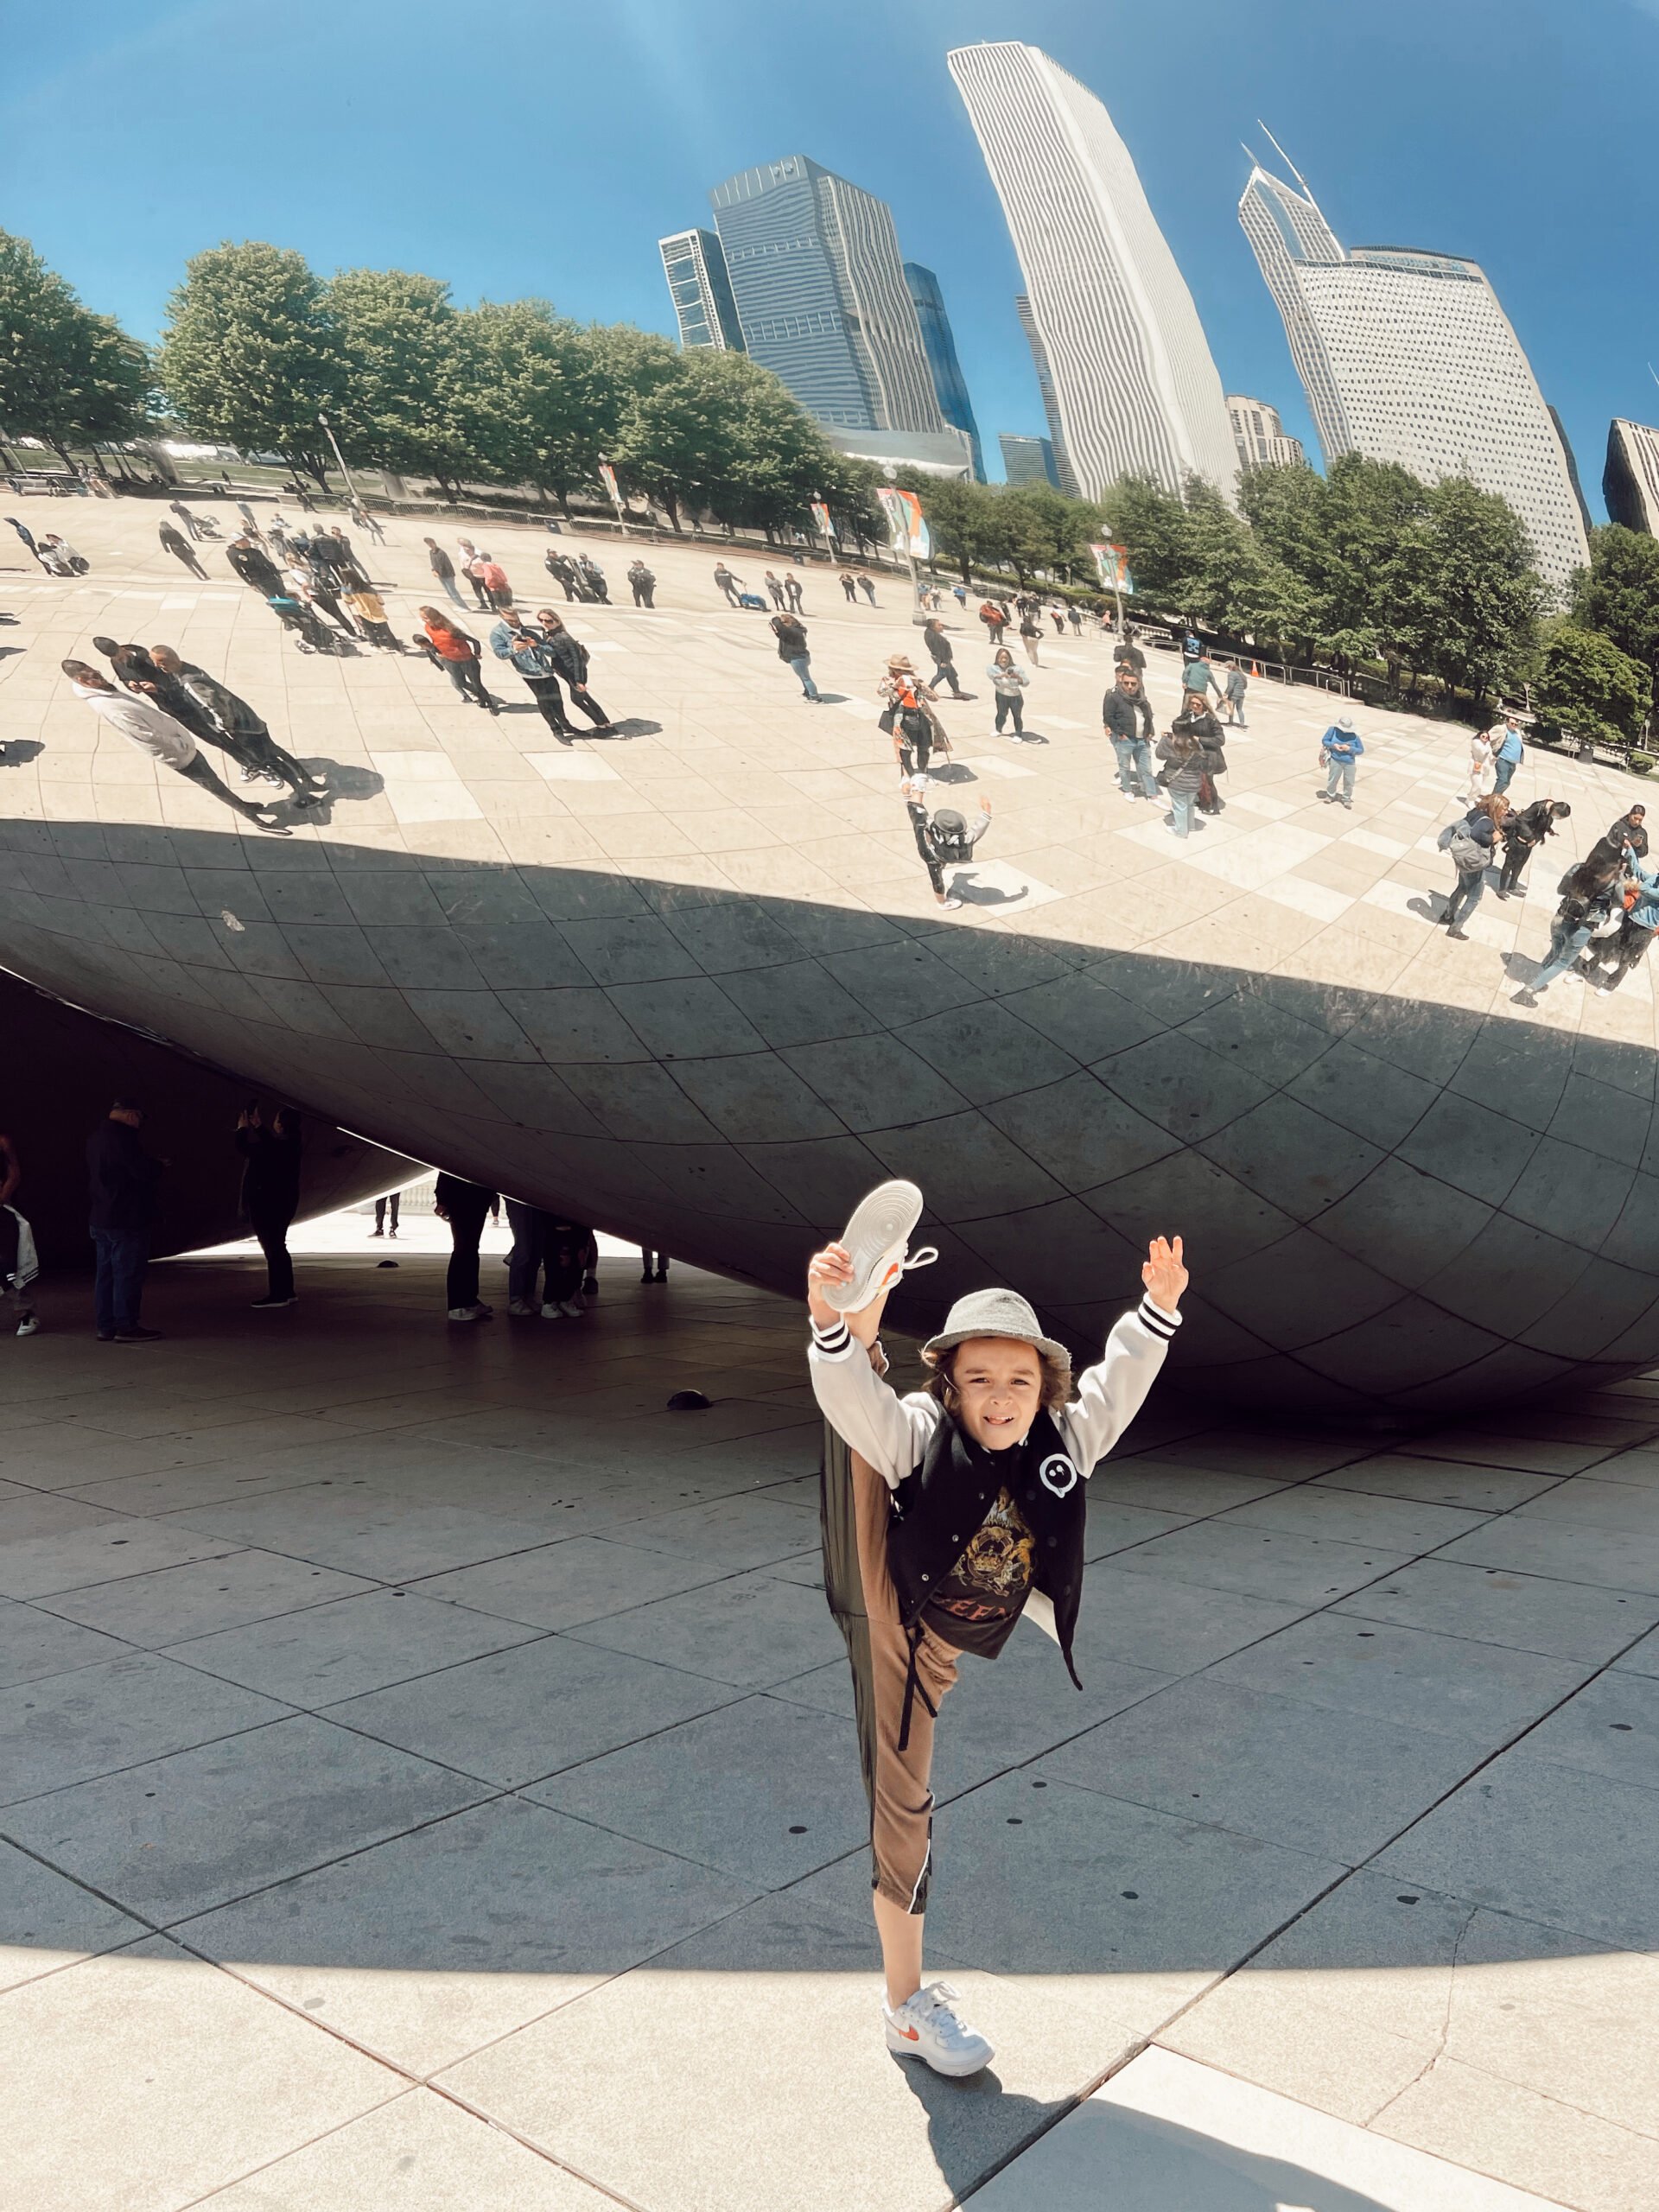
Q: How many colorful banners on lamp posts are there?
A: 4